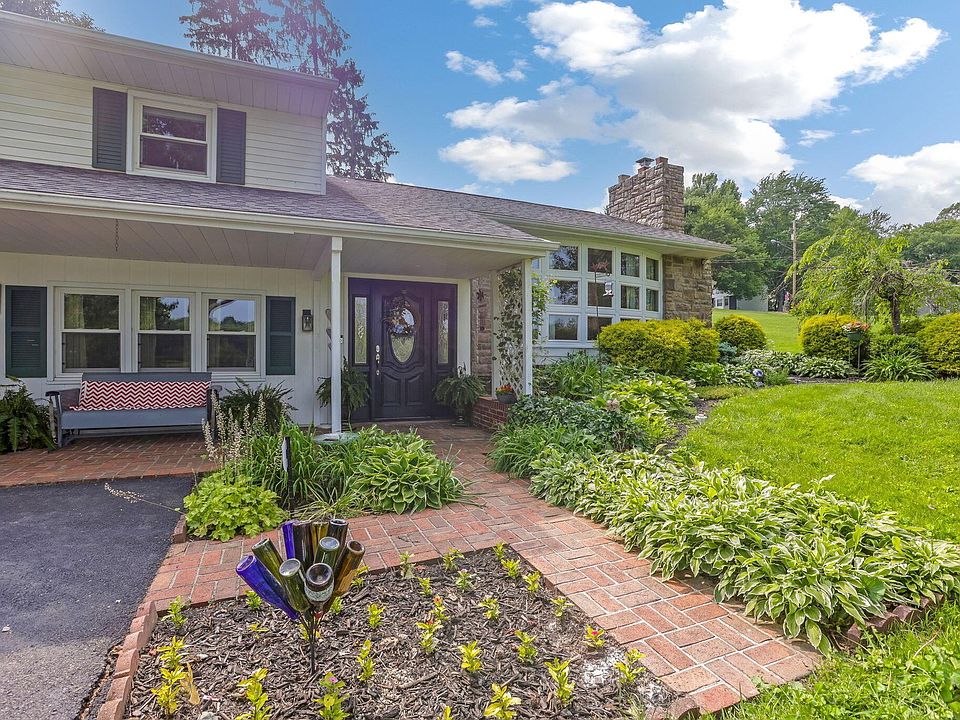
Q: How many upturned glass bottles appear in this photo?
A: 10